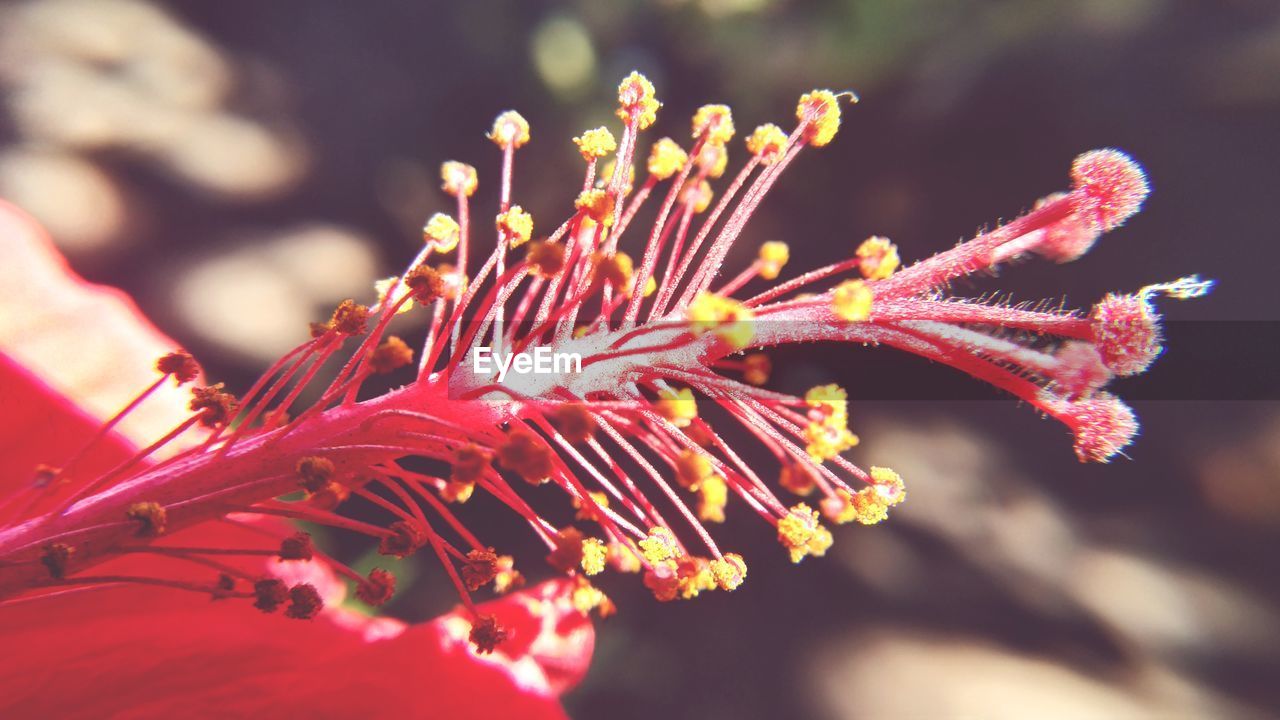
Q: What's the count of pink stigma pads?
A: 5